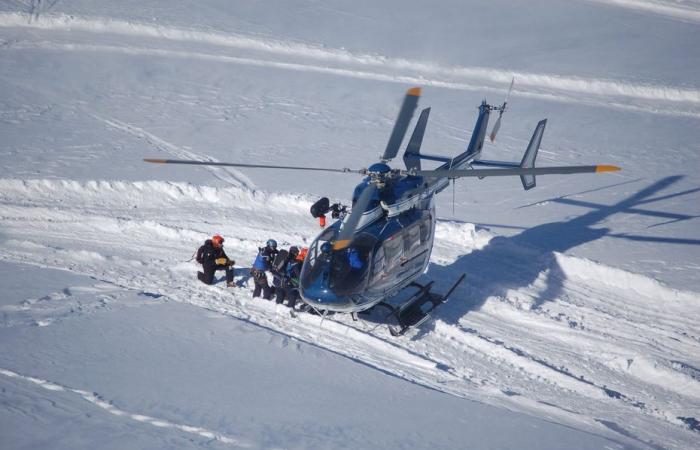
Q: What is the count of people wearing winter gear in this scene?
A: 4